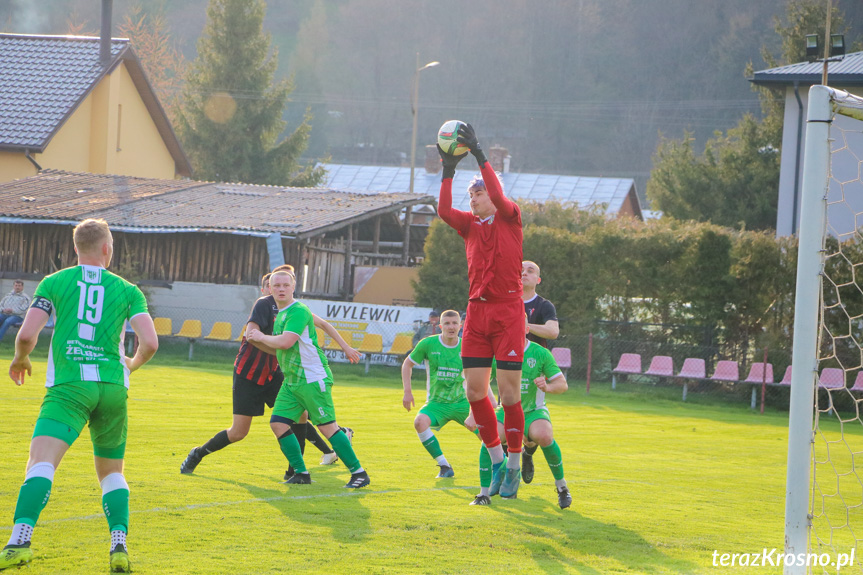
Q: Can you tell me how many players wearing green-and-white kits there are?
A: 4